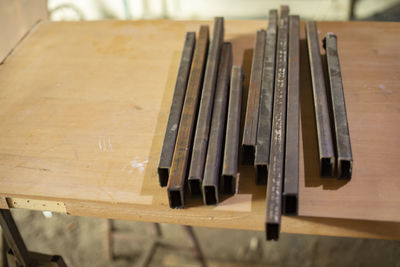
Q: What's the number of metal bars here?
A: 11